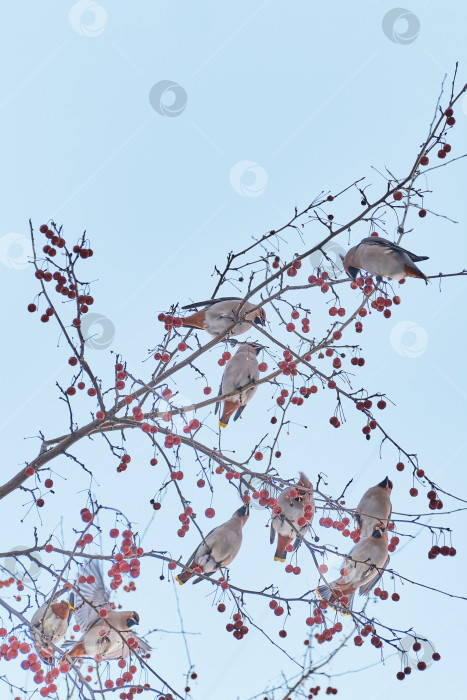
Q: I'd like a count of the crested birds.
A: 9